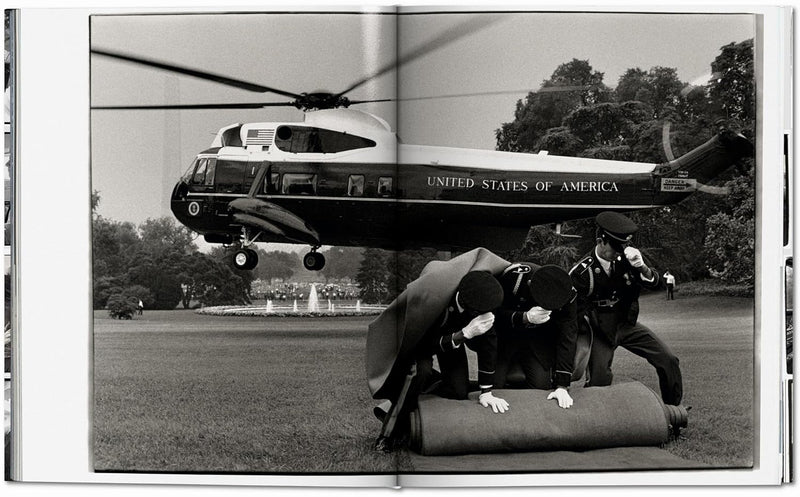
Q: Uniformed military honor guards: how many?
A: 3